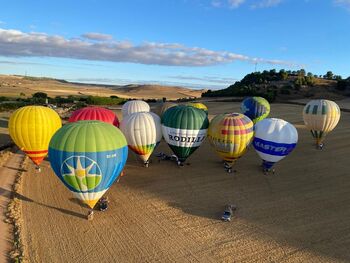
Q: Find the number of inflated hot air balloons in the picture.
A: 11